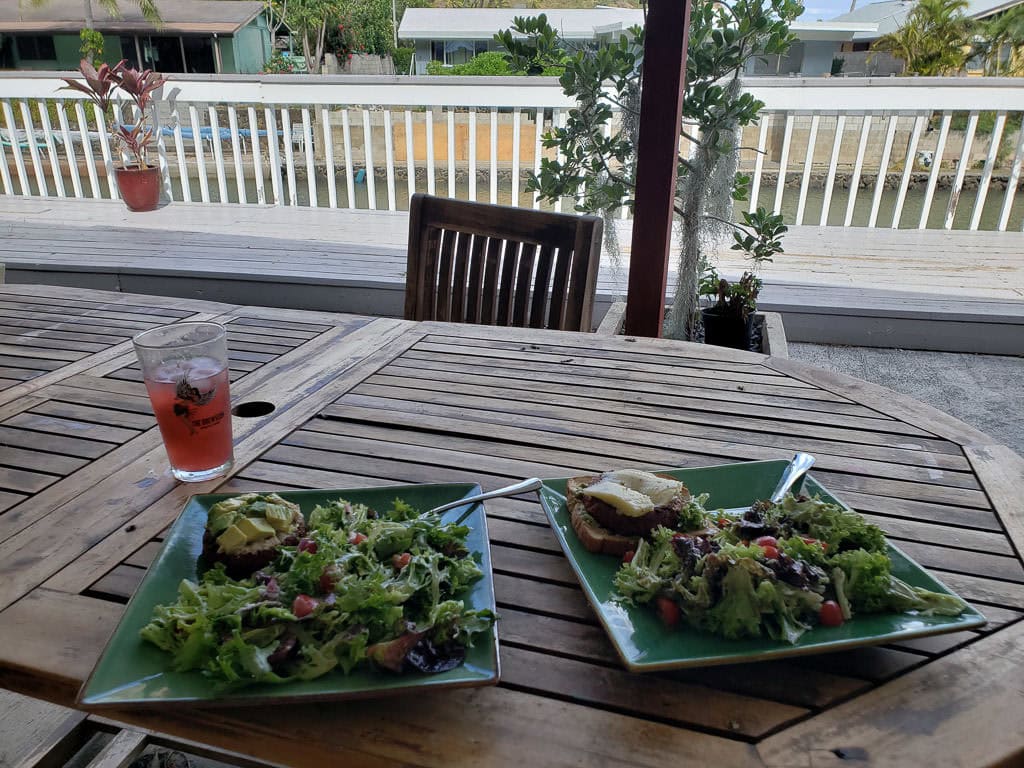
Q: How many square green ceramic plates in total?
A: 2